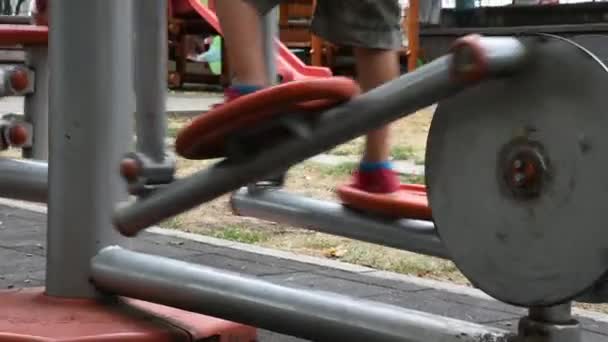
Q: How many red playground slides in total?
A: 1